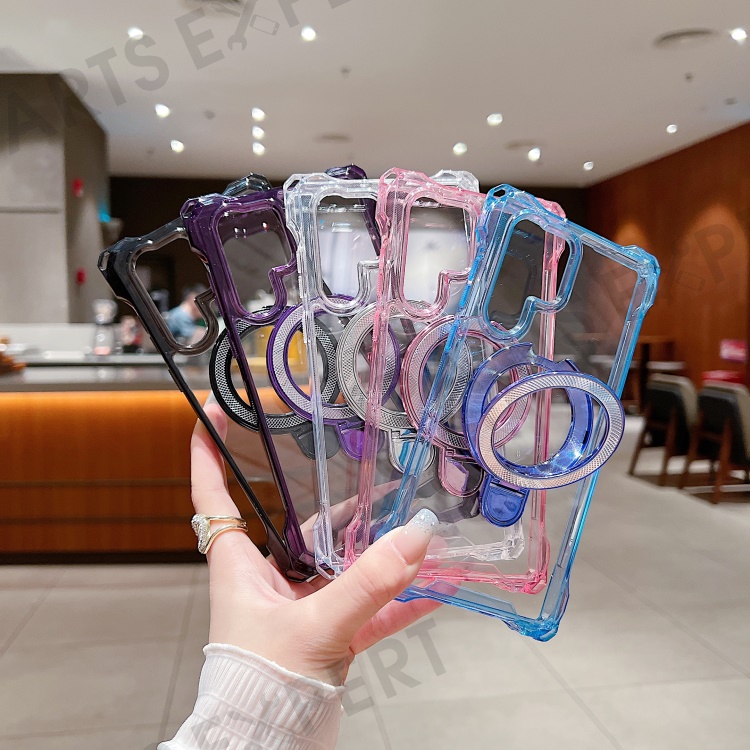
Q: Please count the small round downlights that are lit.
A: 13